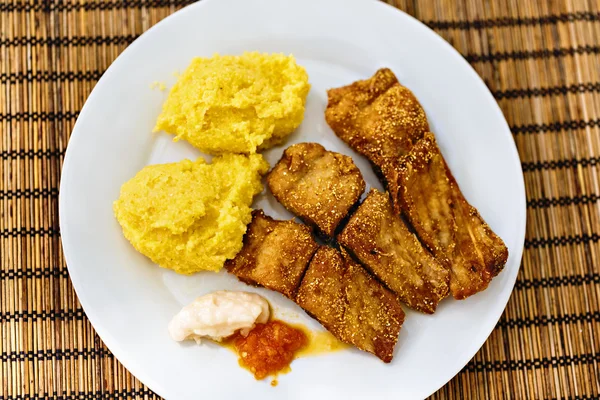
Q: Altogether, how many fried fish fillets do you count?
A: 6